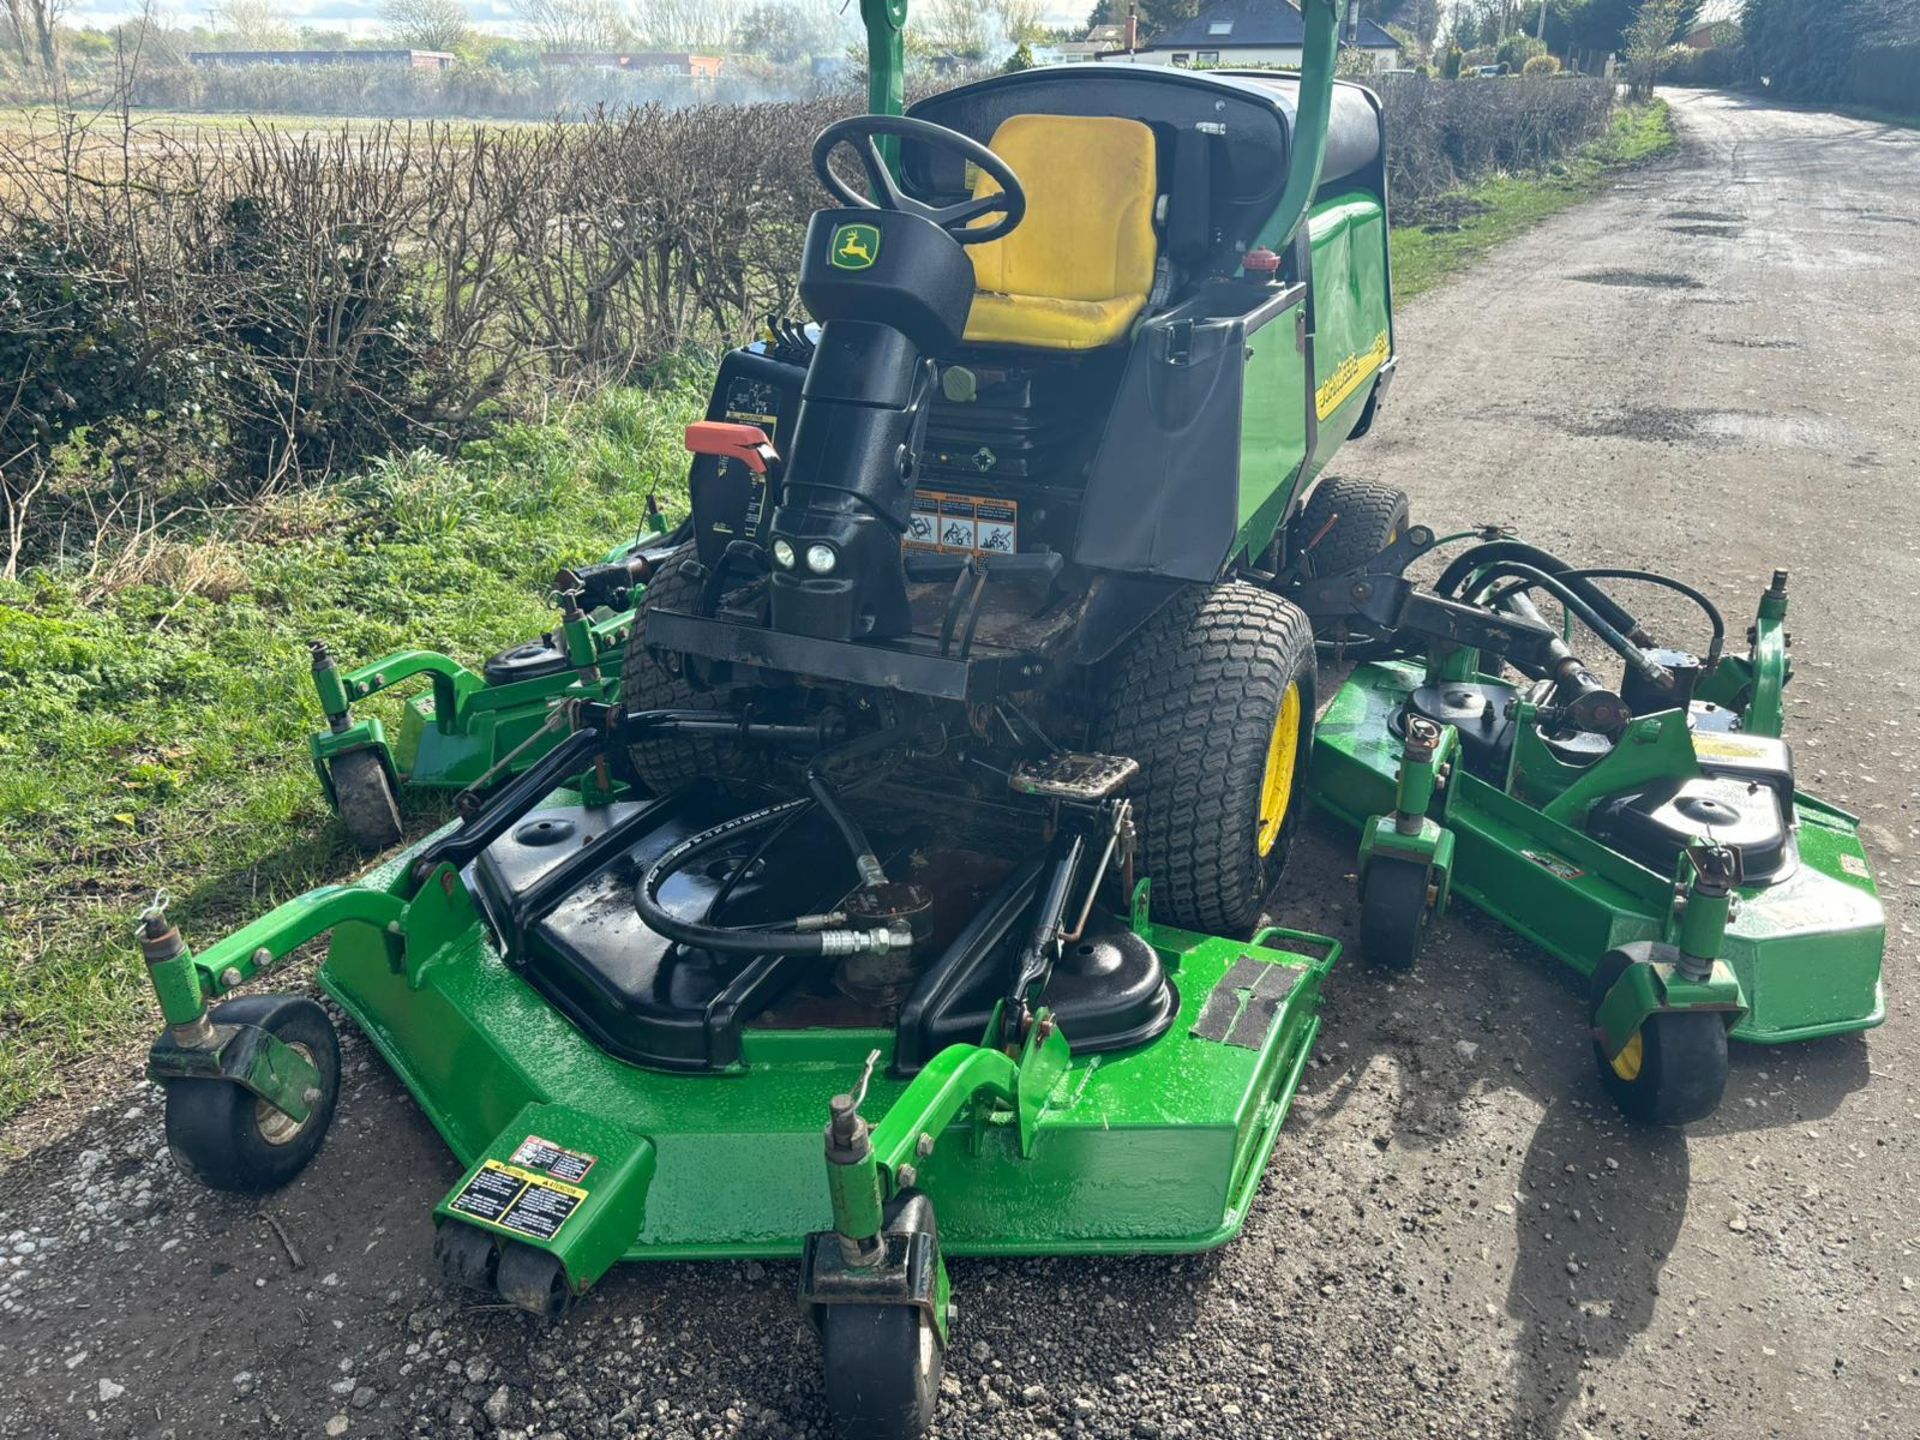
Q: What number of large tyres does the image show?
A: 3